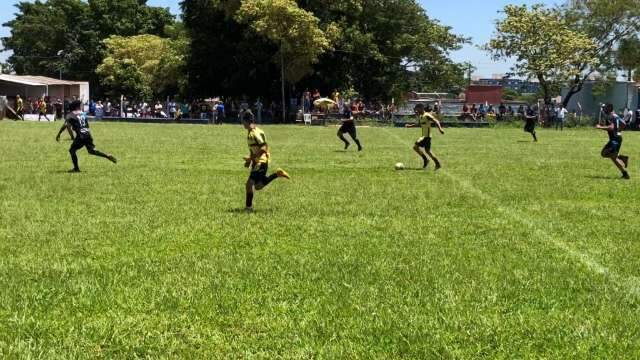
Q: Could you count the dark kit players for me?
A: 4